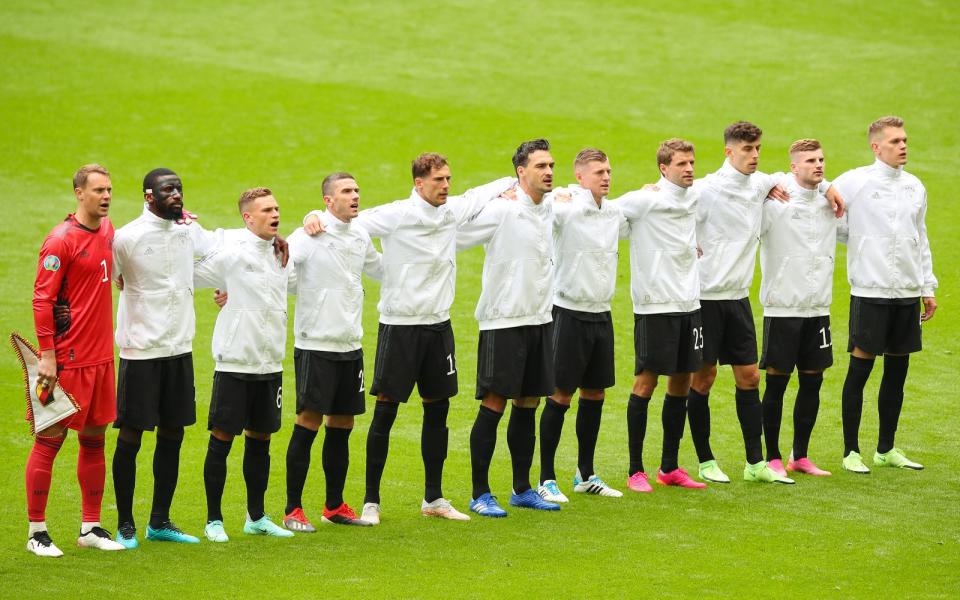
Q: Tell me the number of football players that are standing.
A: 11